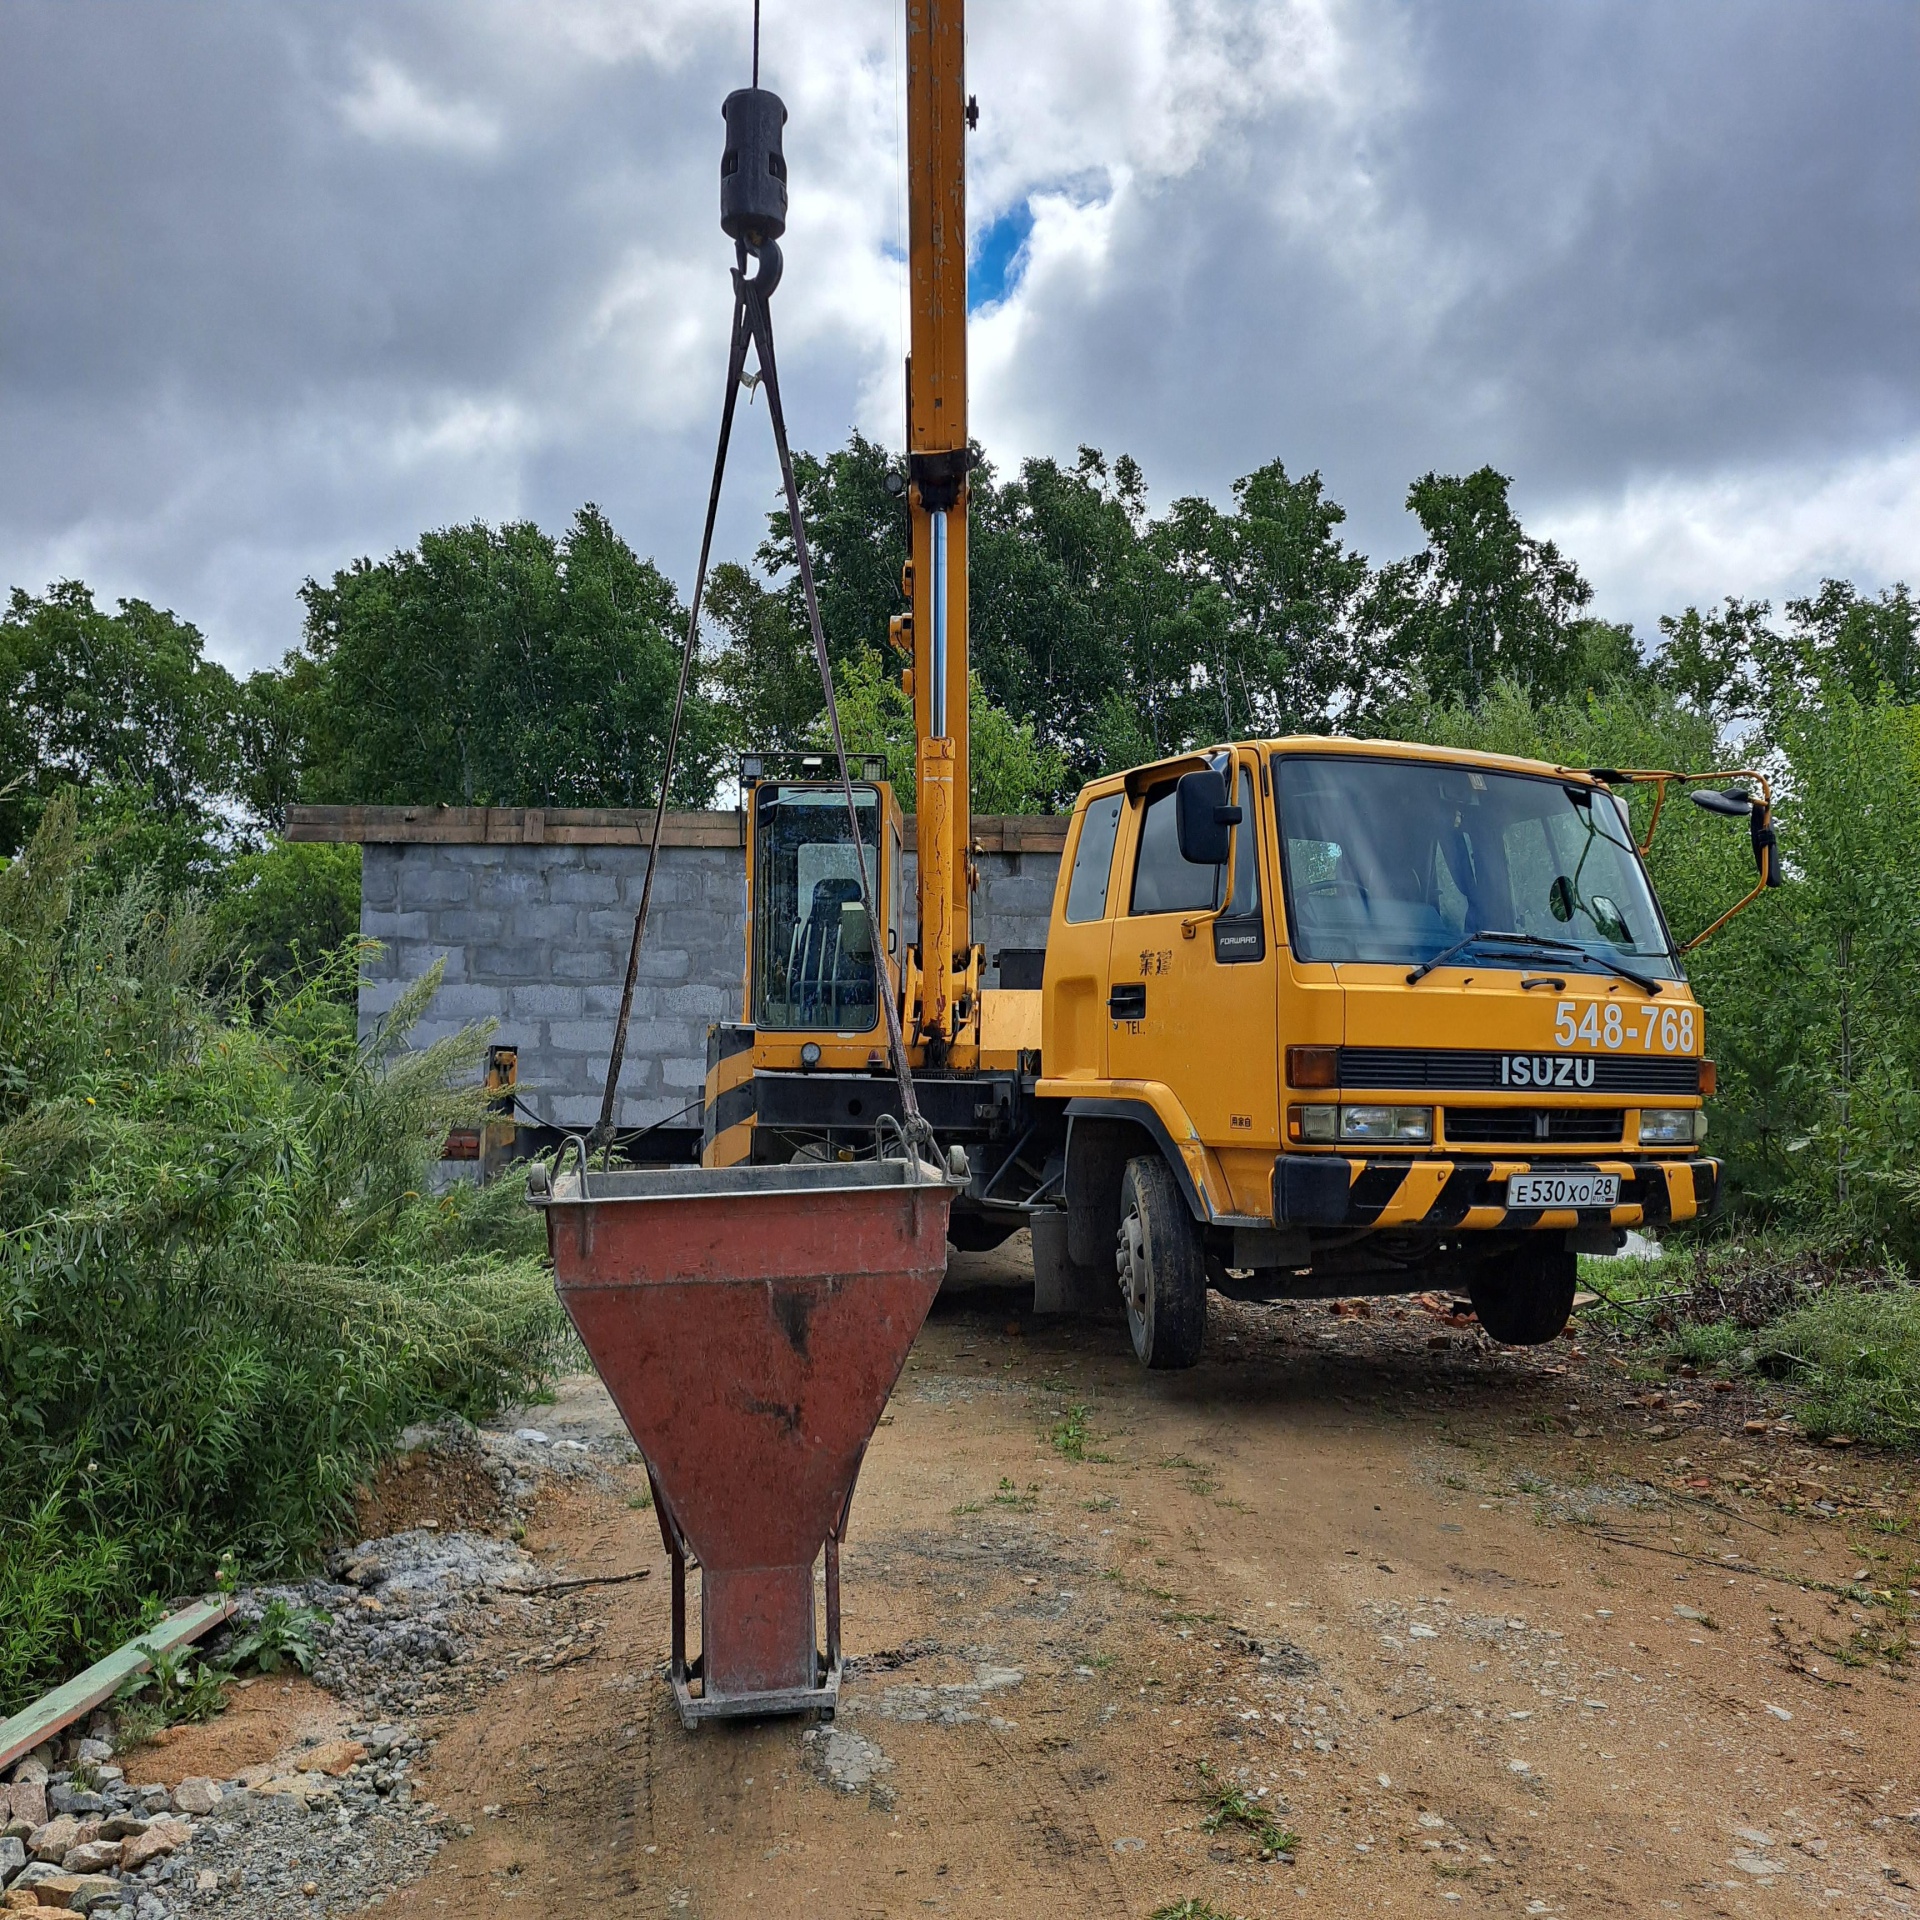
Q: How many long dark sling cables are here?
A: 2